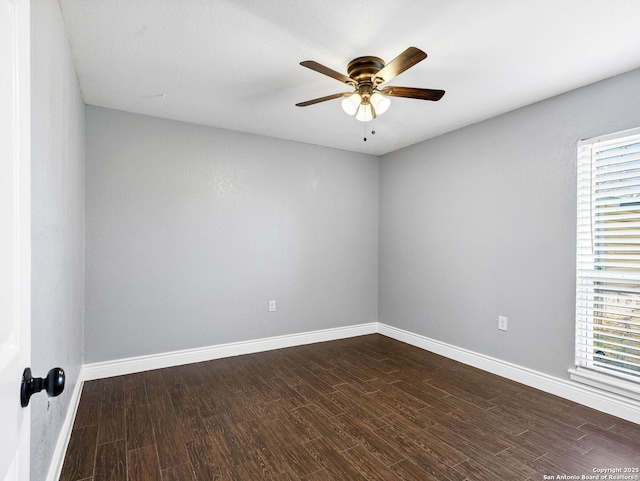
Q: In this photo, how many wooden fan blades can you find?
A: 5